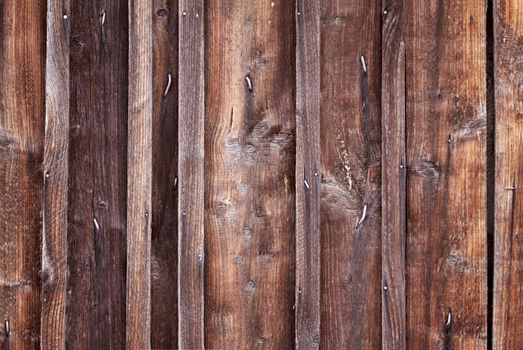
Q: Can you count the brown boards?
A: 12